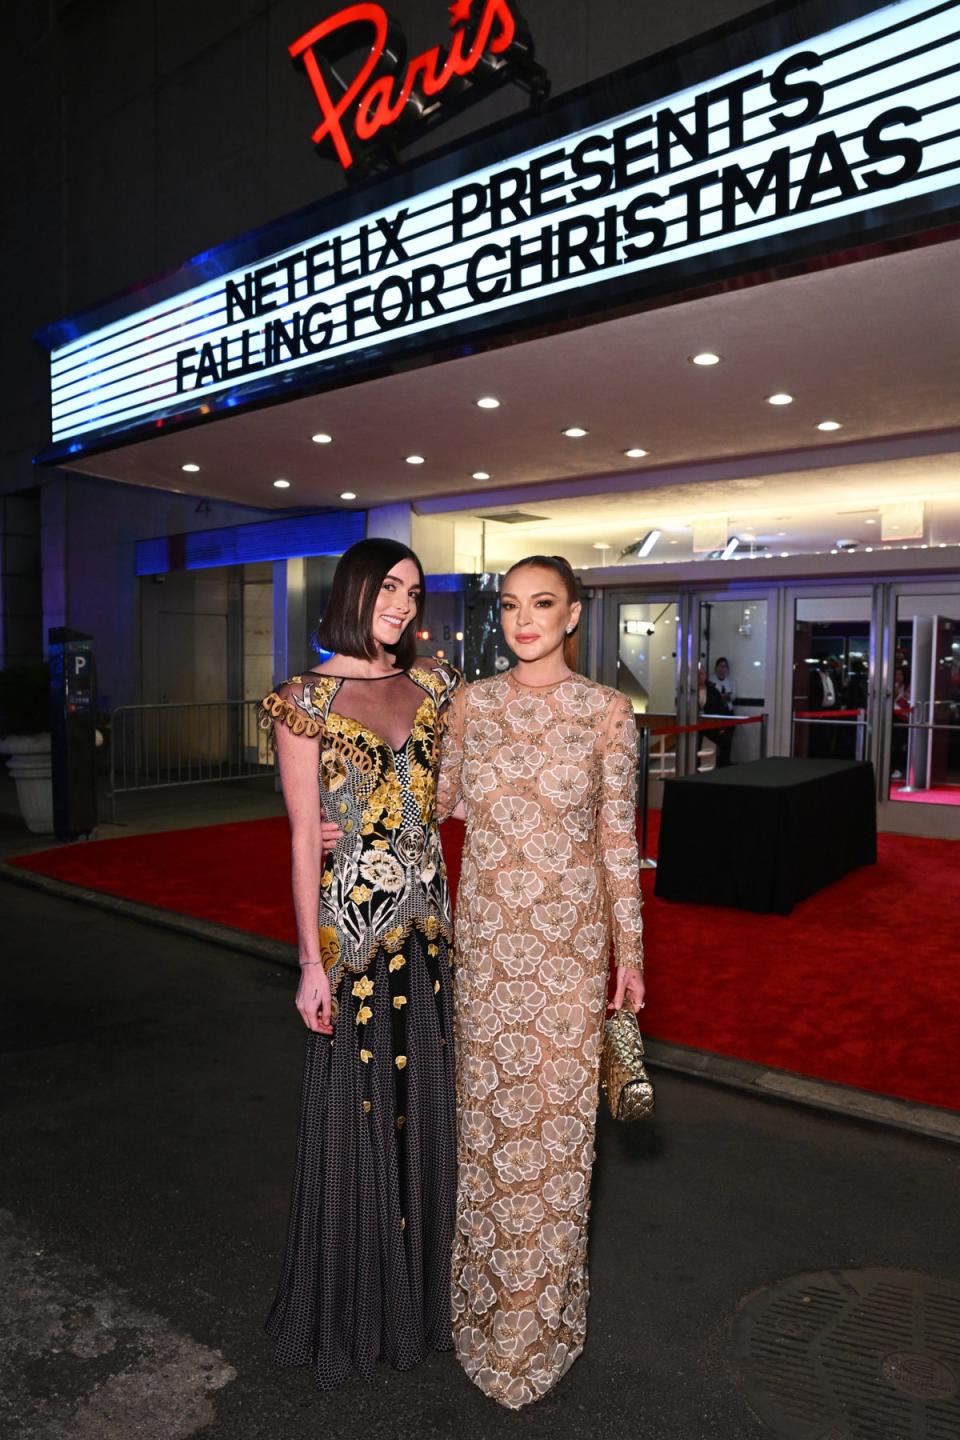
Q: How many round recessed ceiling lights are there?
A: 12